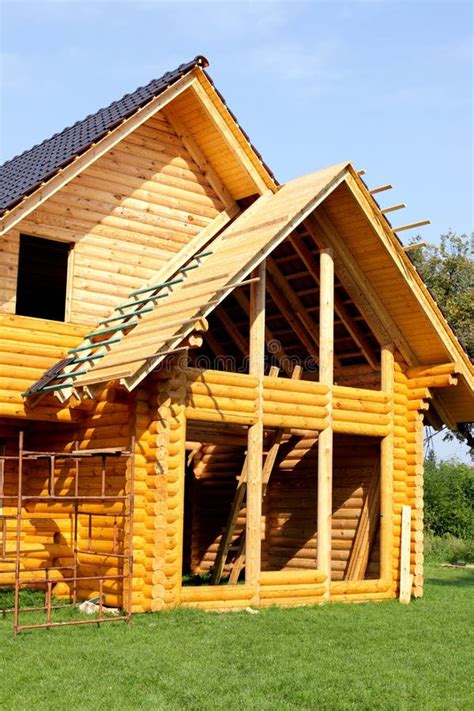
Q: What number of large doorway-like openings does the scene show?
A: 3